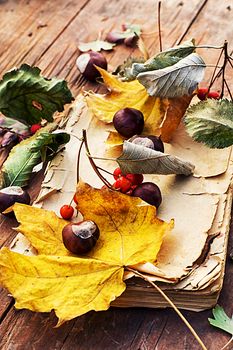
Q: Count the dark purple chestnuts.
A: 6